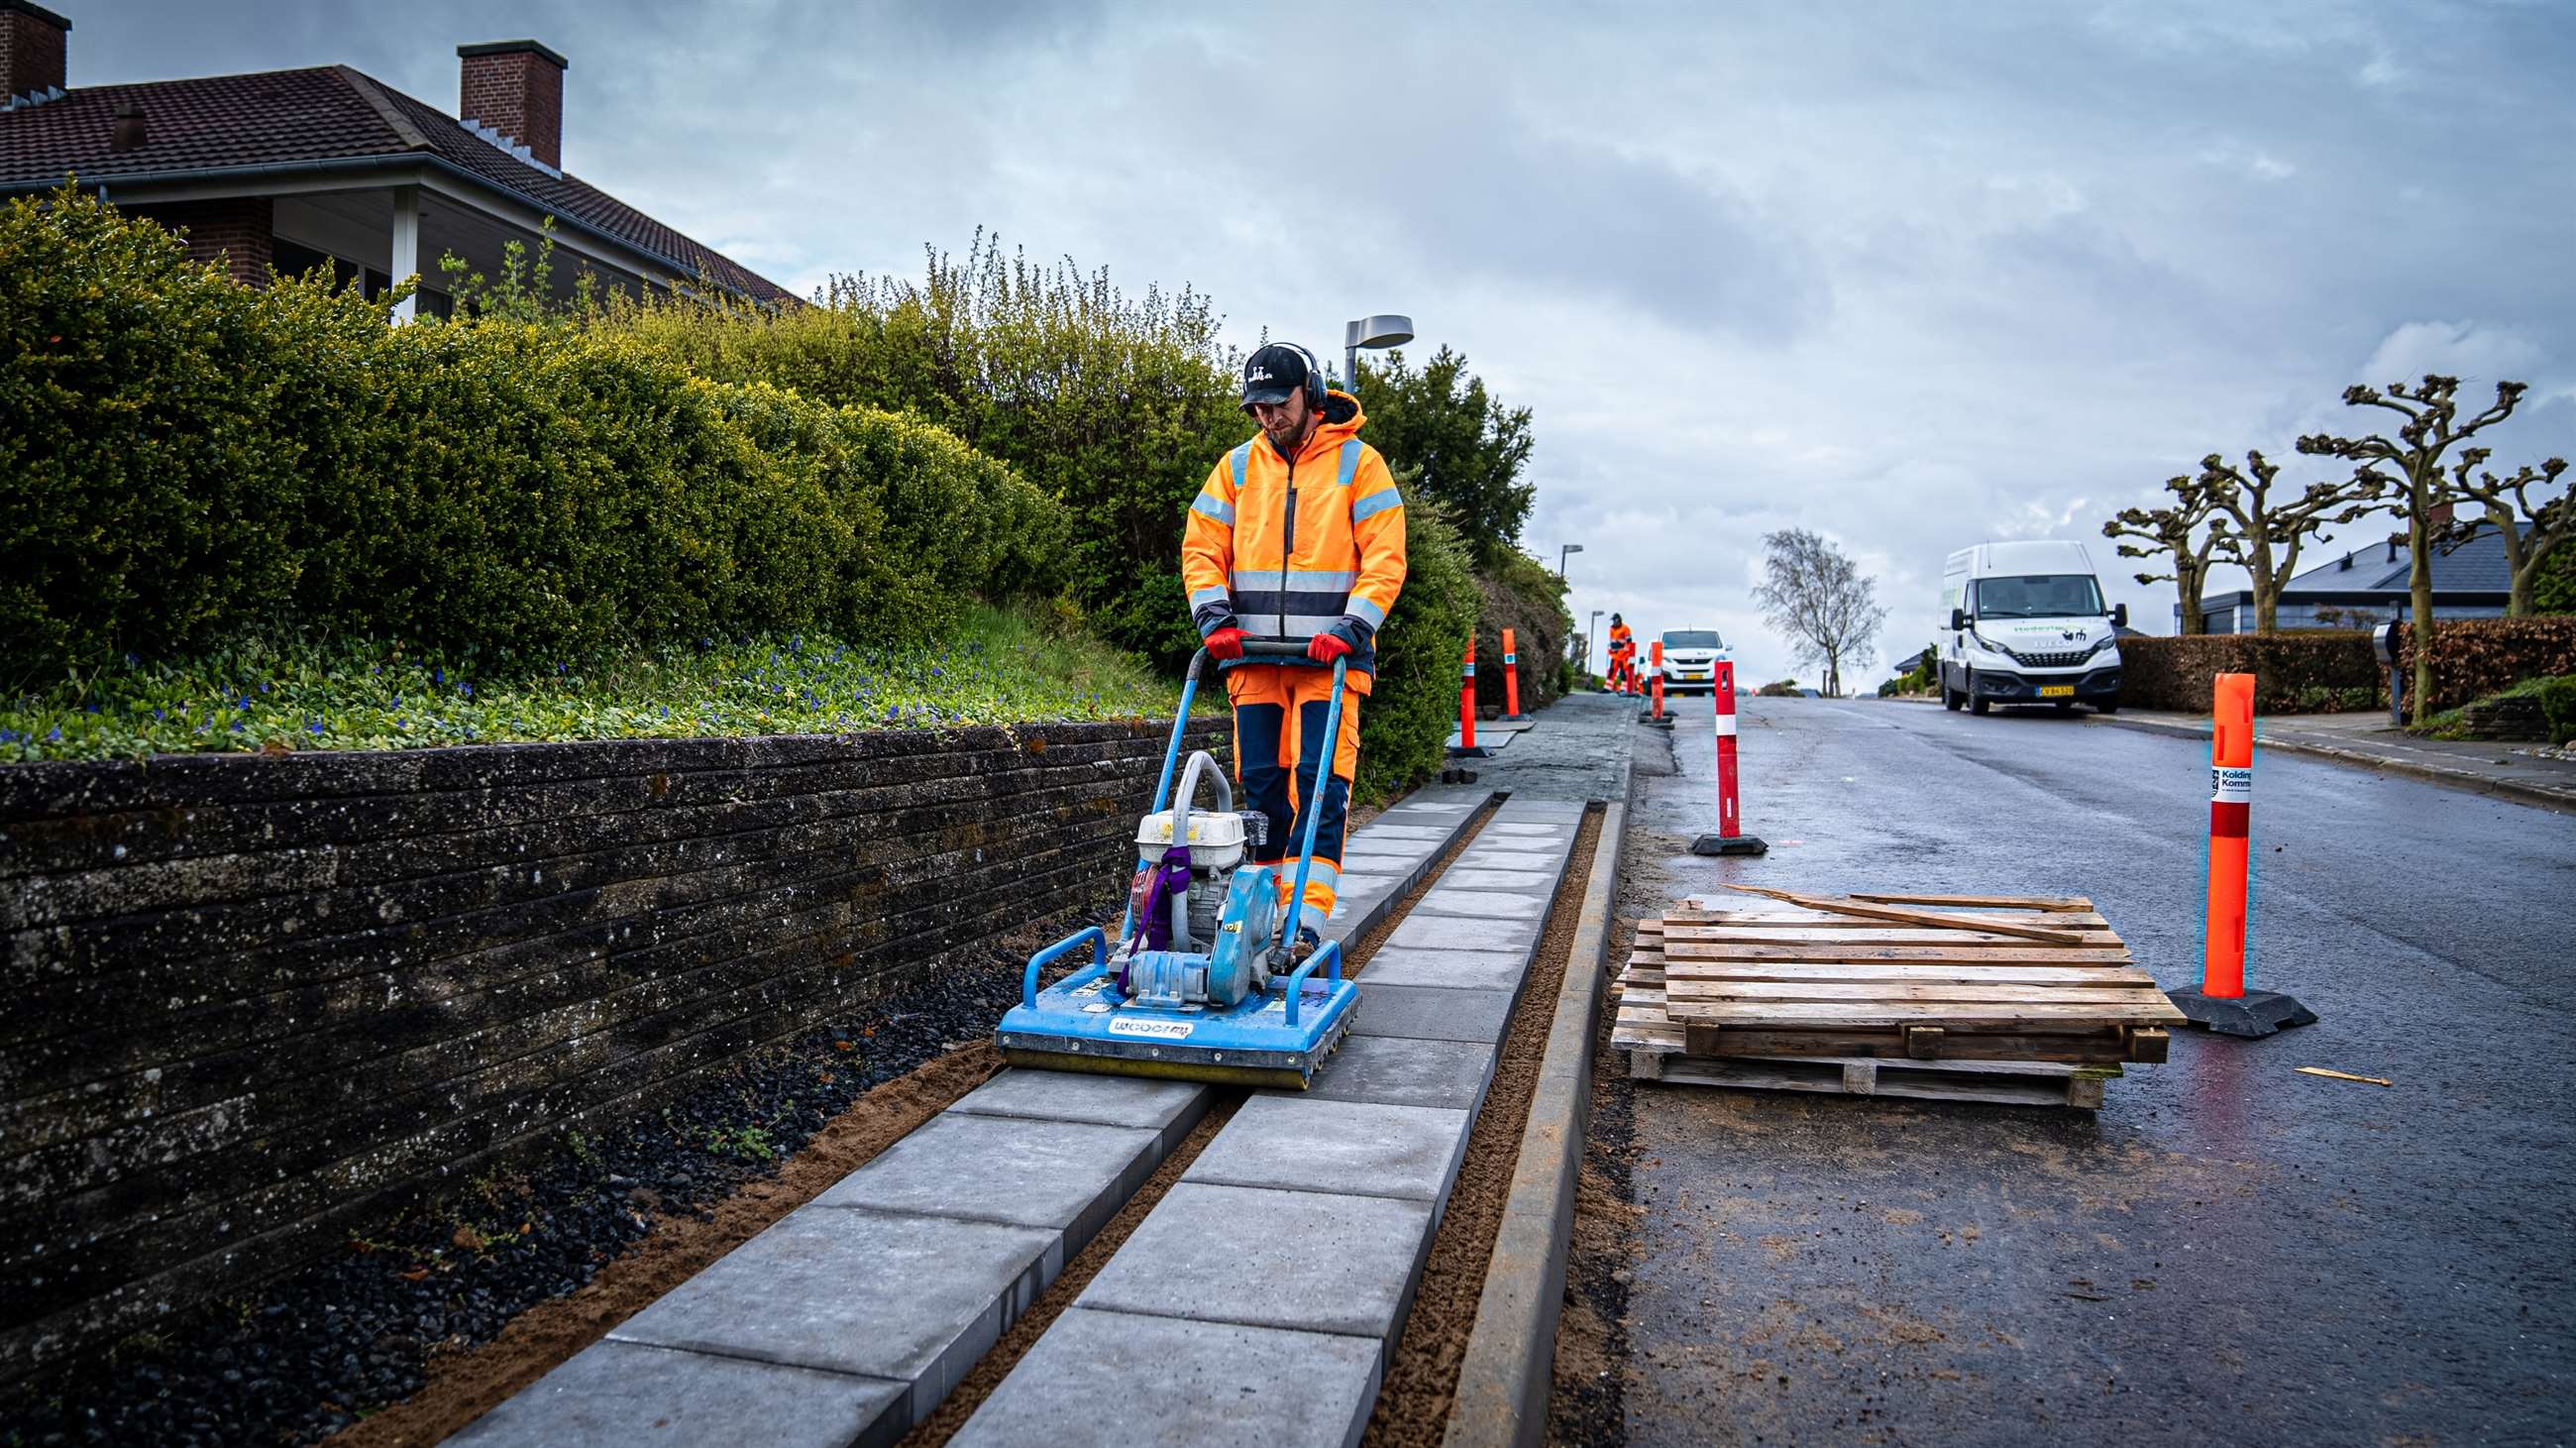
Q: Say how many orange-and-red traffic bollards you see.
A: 6